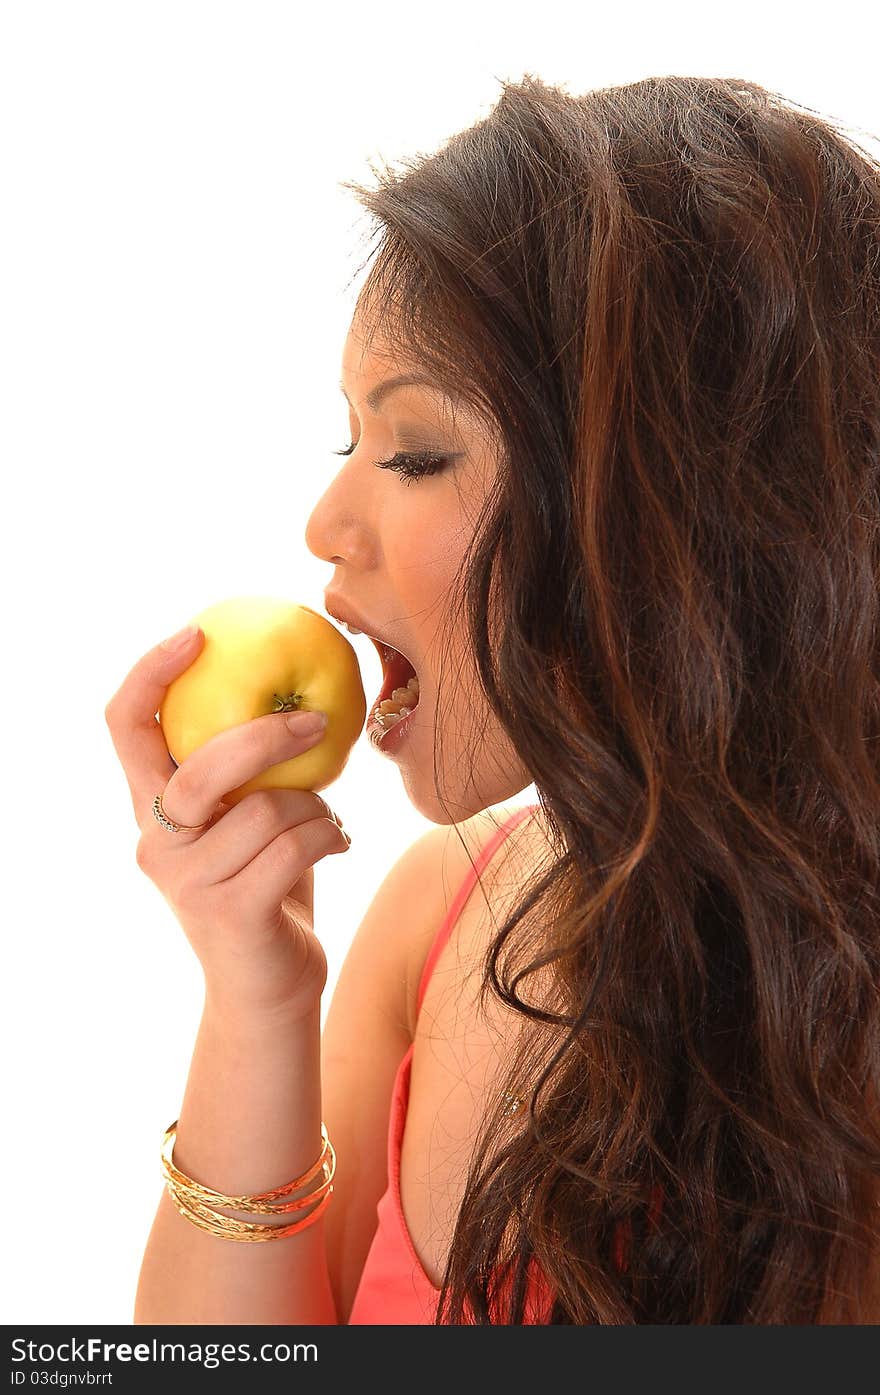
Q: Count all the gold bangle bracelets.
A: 4